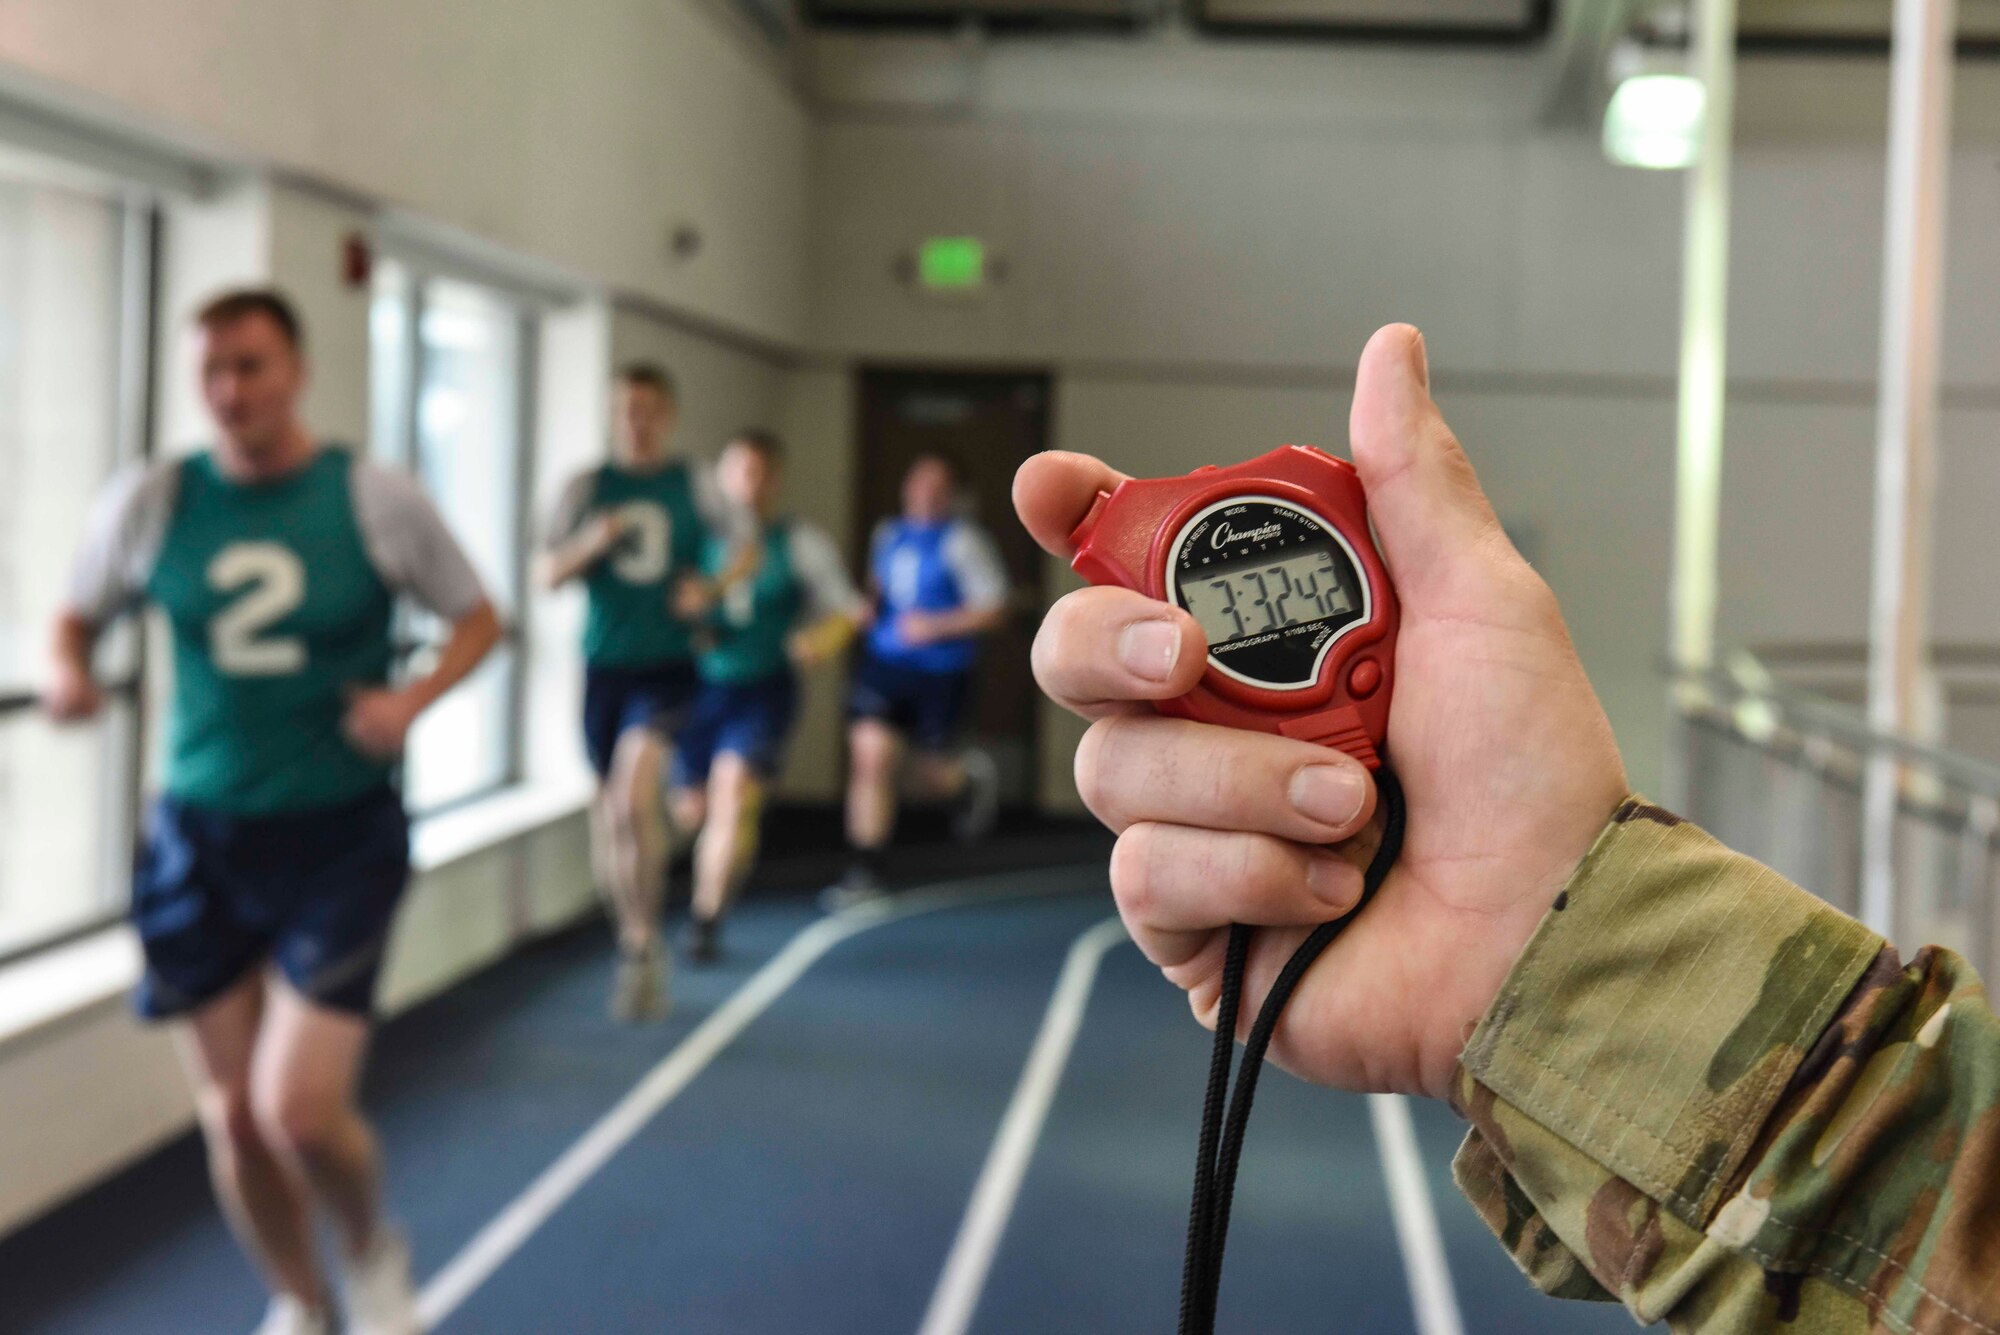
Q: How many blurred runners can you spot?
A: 4